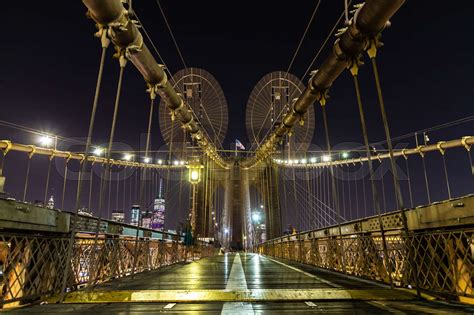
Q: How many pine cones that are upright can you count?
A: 0